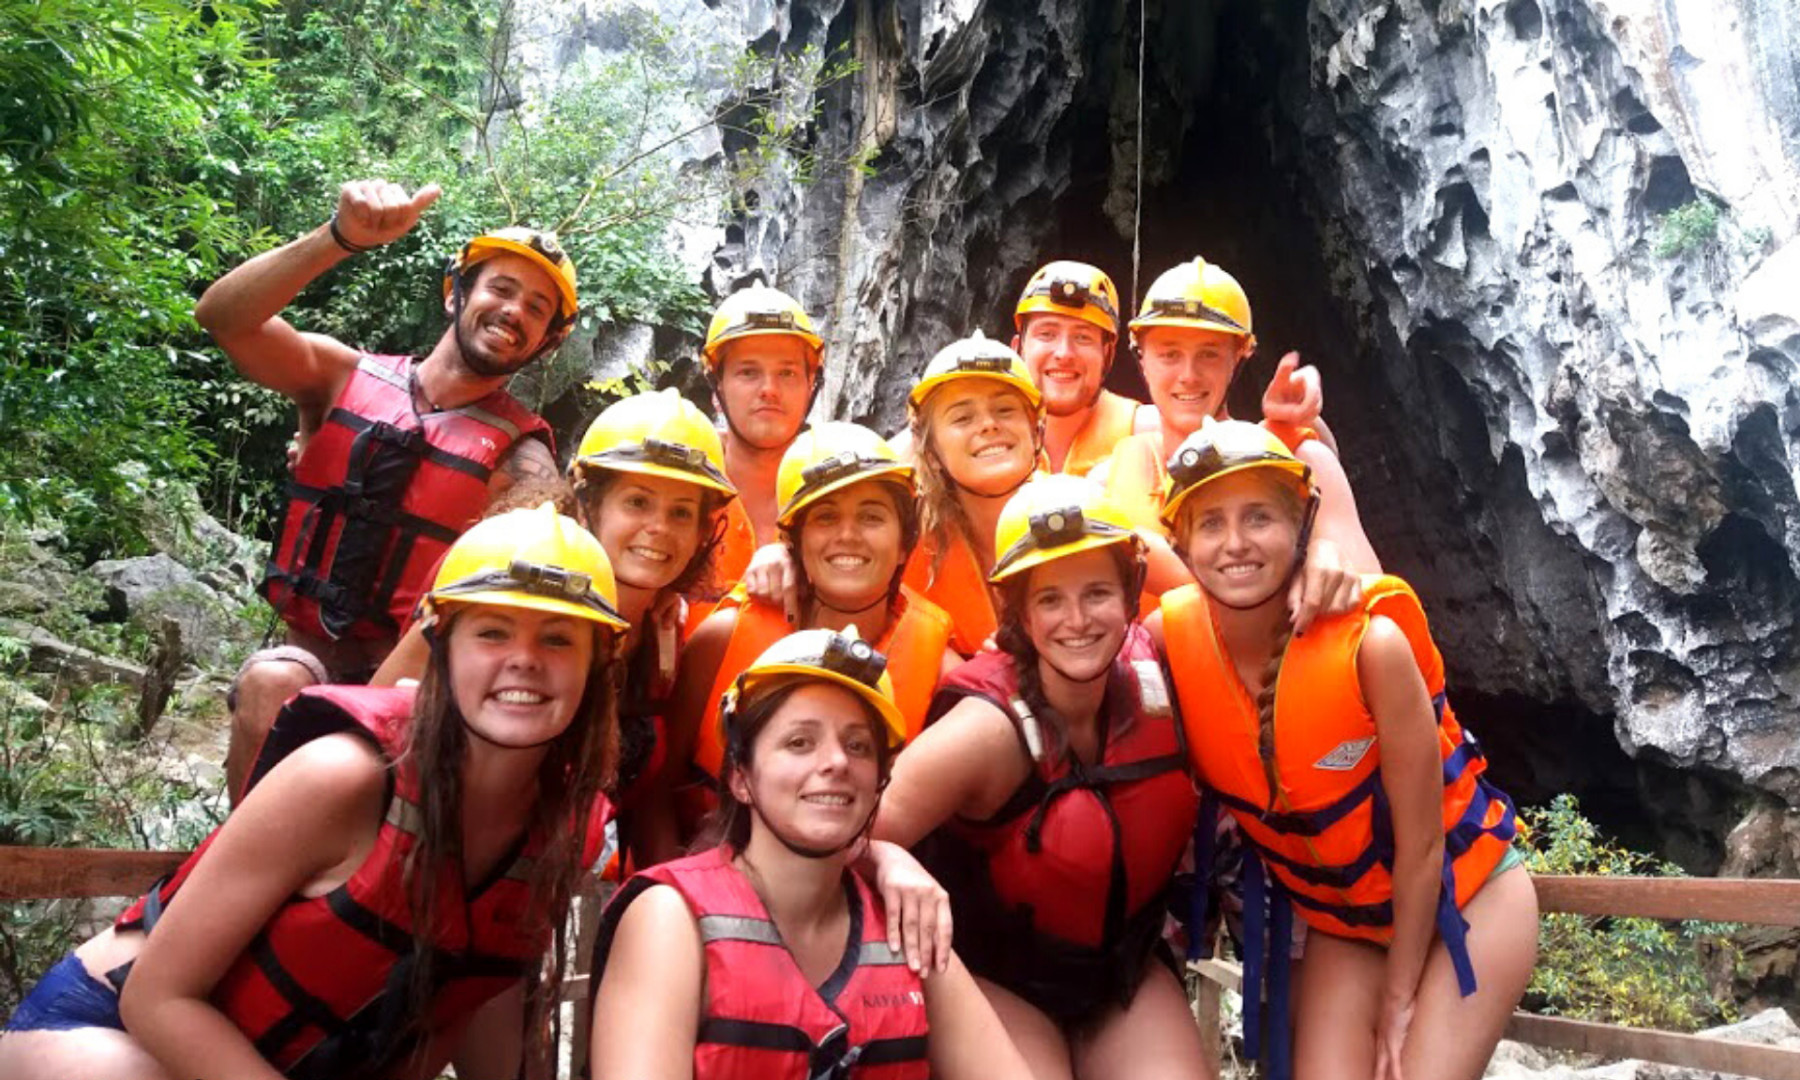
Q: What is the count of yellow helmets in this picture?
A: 11